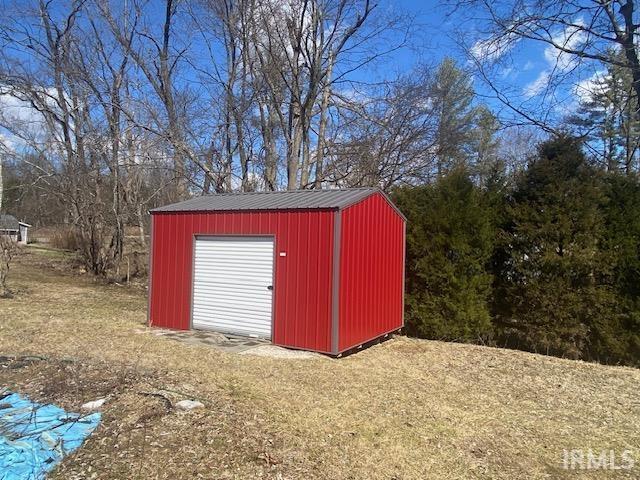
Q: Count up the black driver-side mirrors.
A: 0